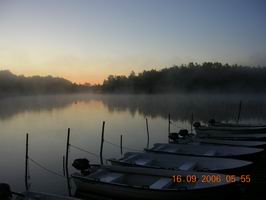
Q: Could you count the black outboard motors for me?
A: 6